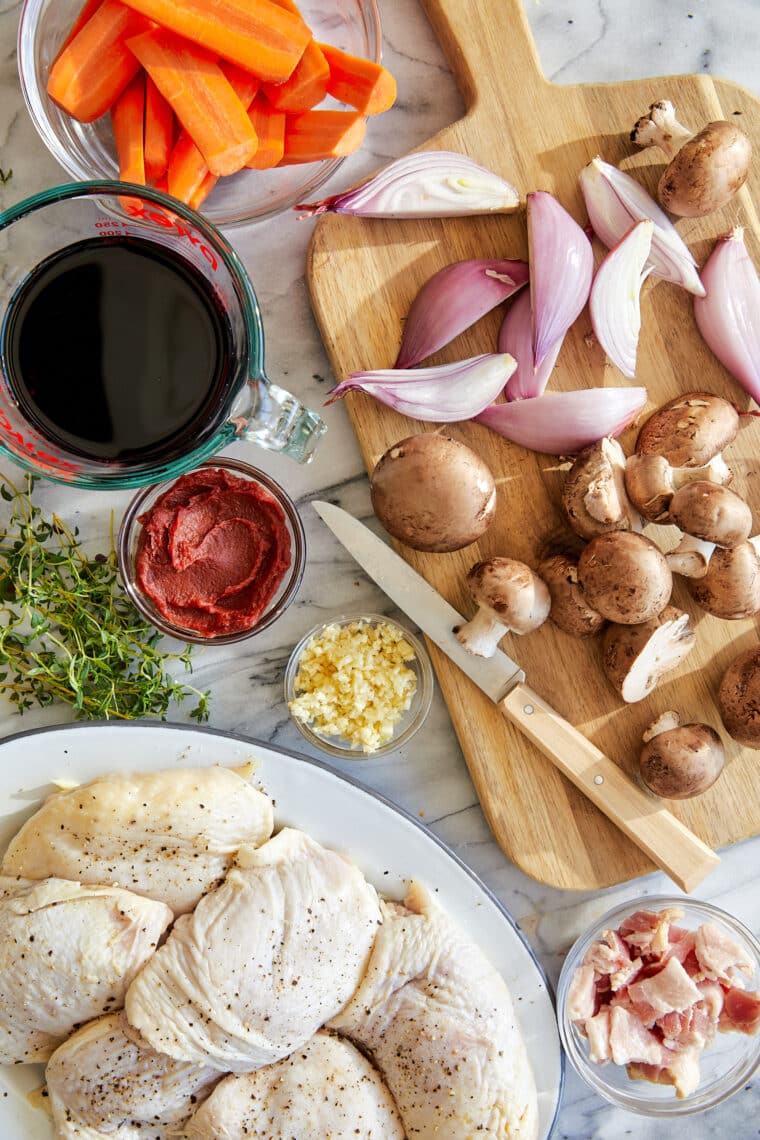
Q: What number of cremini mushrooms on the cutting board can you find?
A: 13